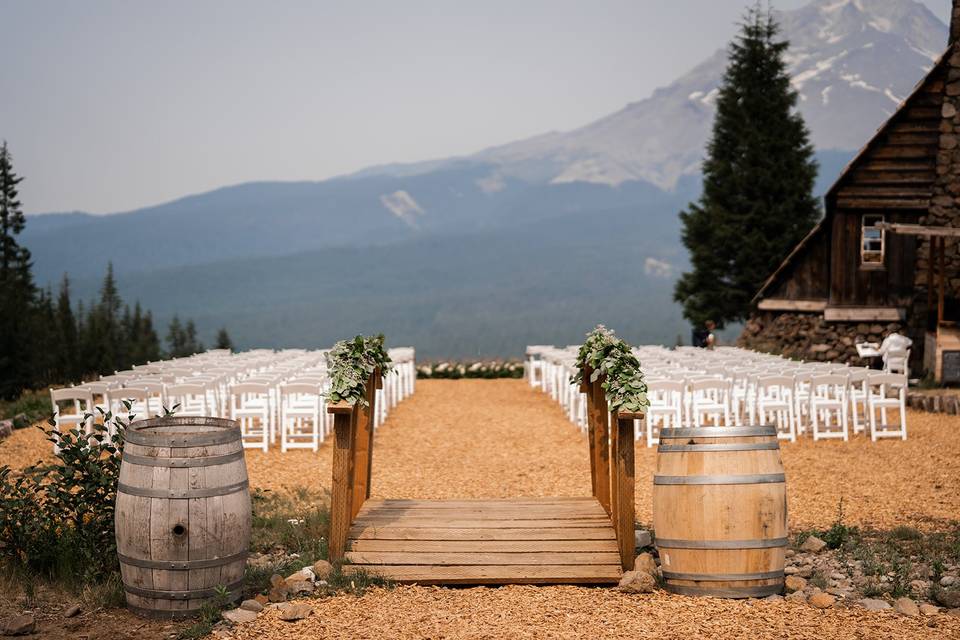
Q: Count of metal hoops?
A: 12